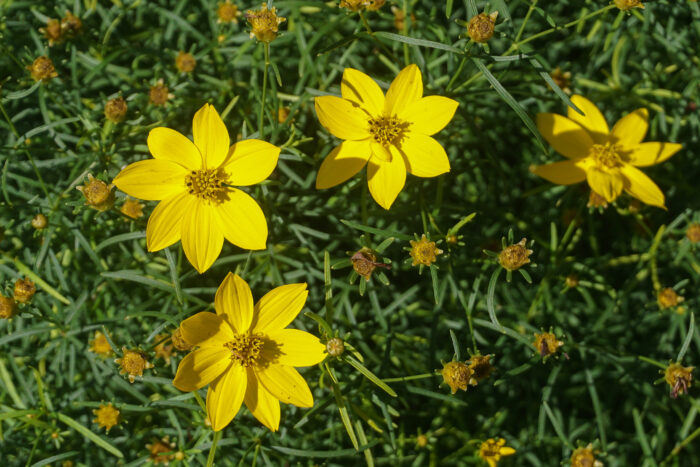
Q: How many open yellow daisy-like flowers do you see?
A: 4